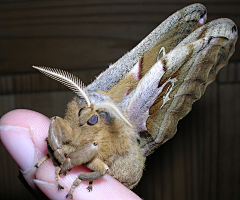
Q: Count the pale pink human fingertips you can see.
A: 2